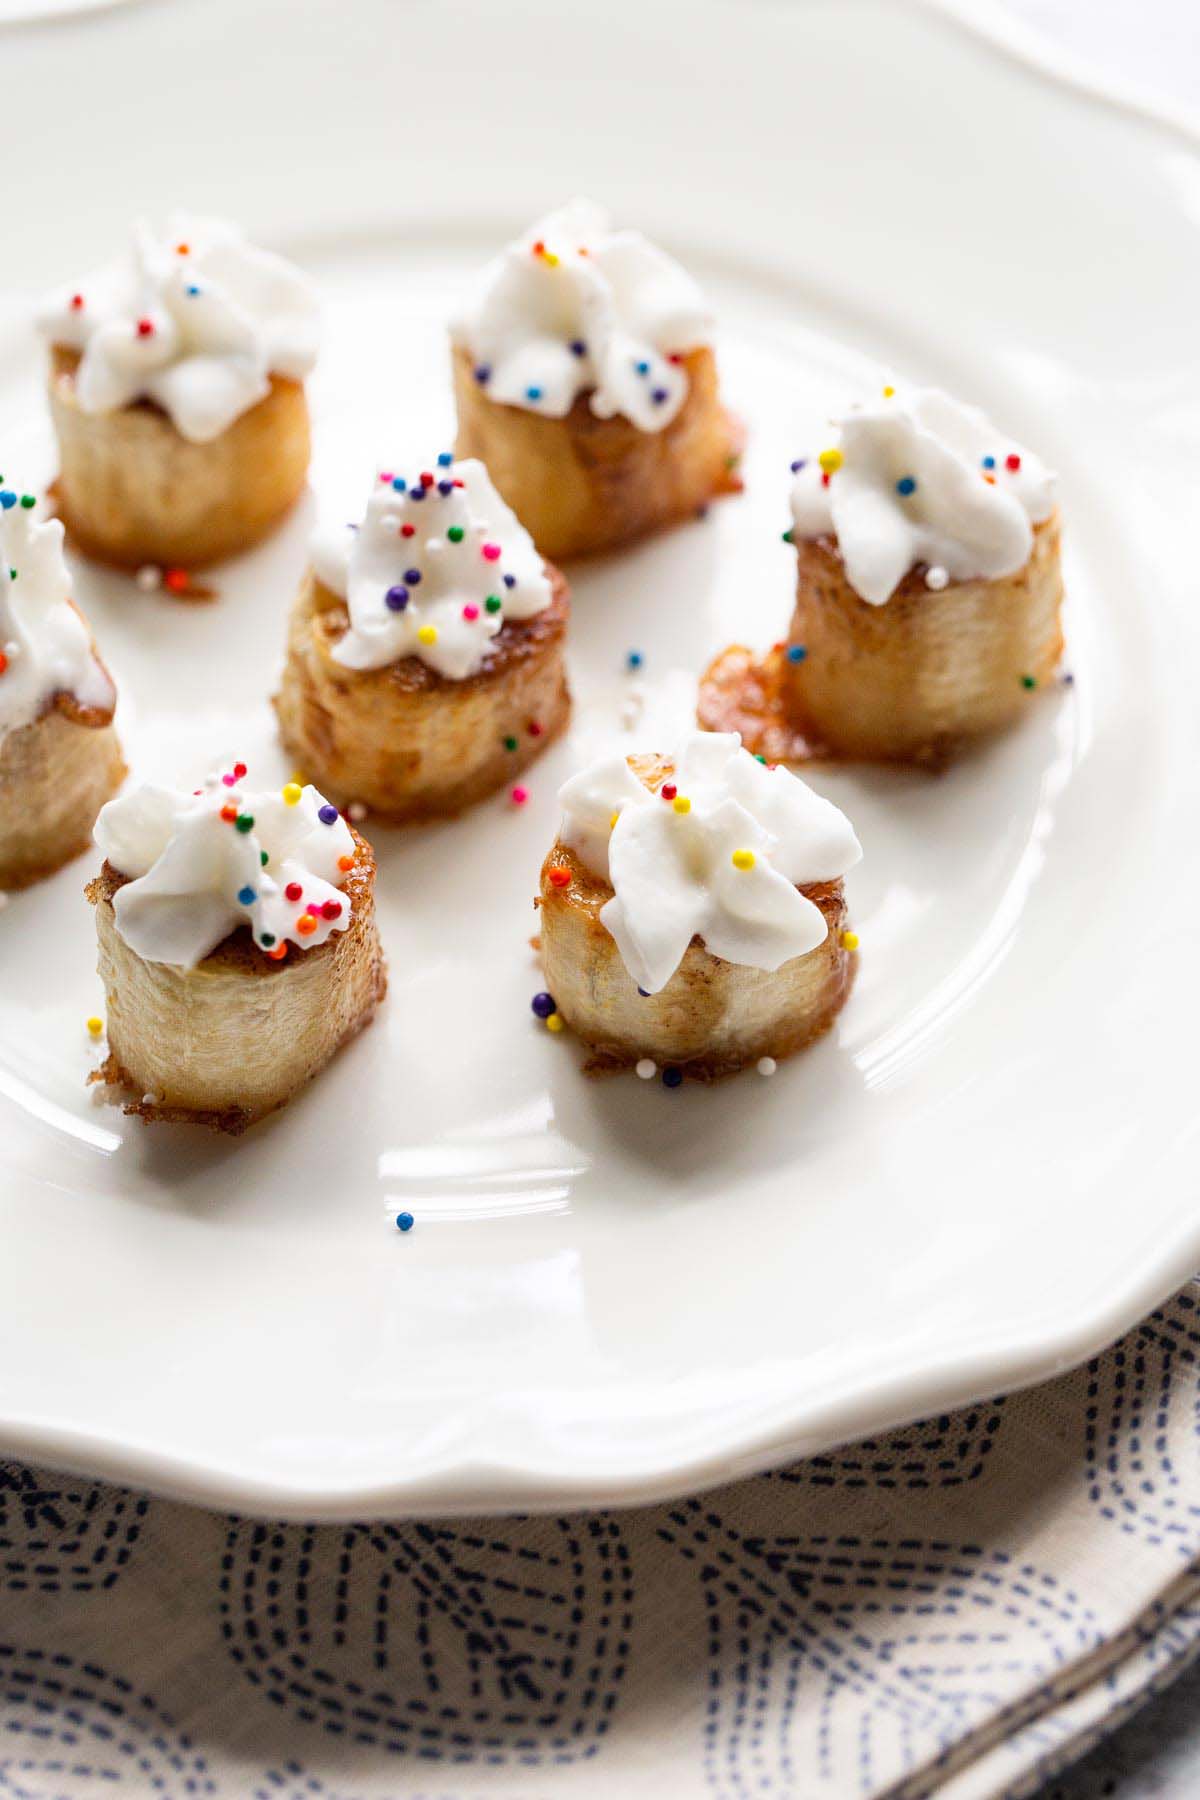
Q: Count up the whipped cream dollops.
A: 7